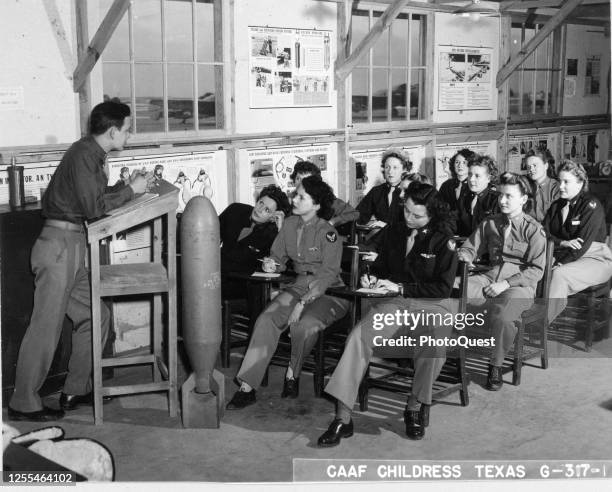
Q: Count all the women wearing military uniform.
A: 11